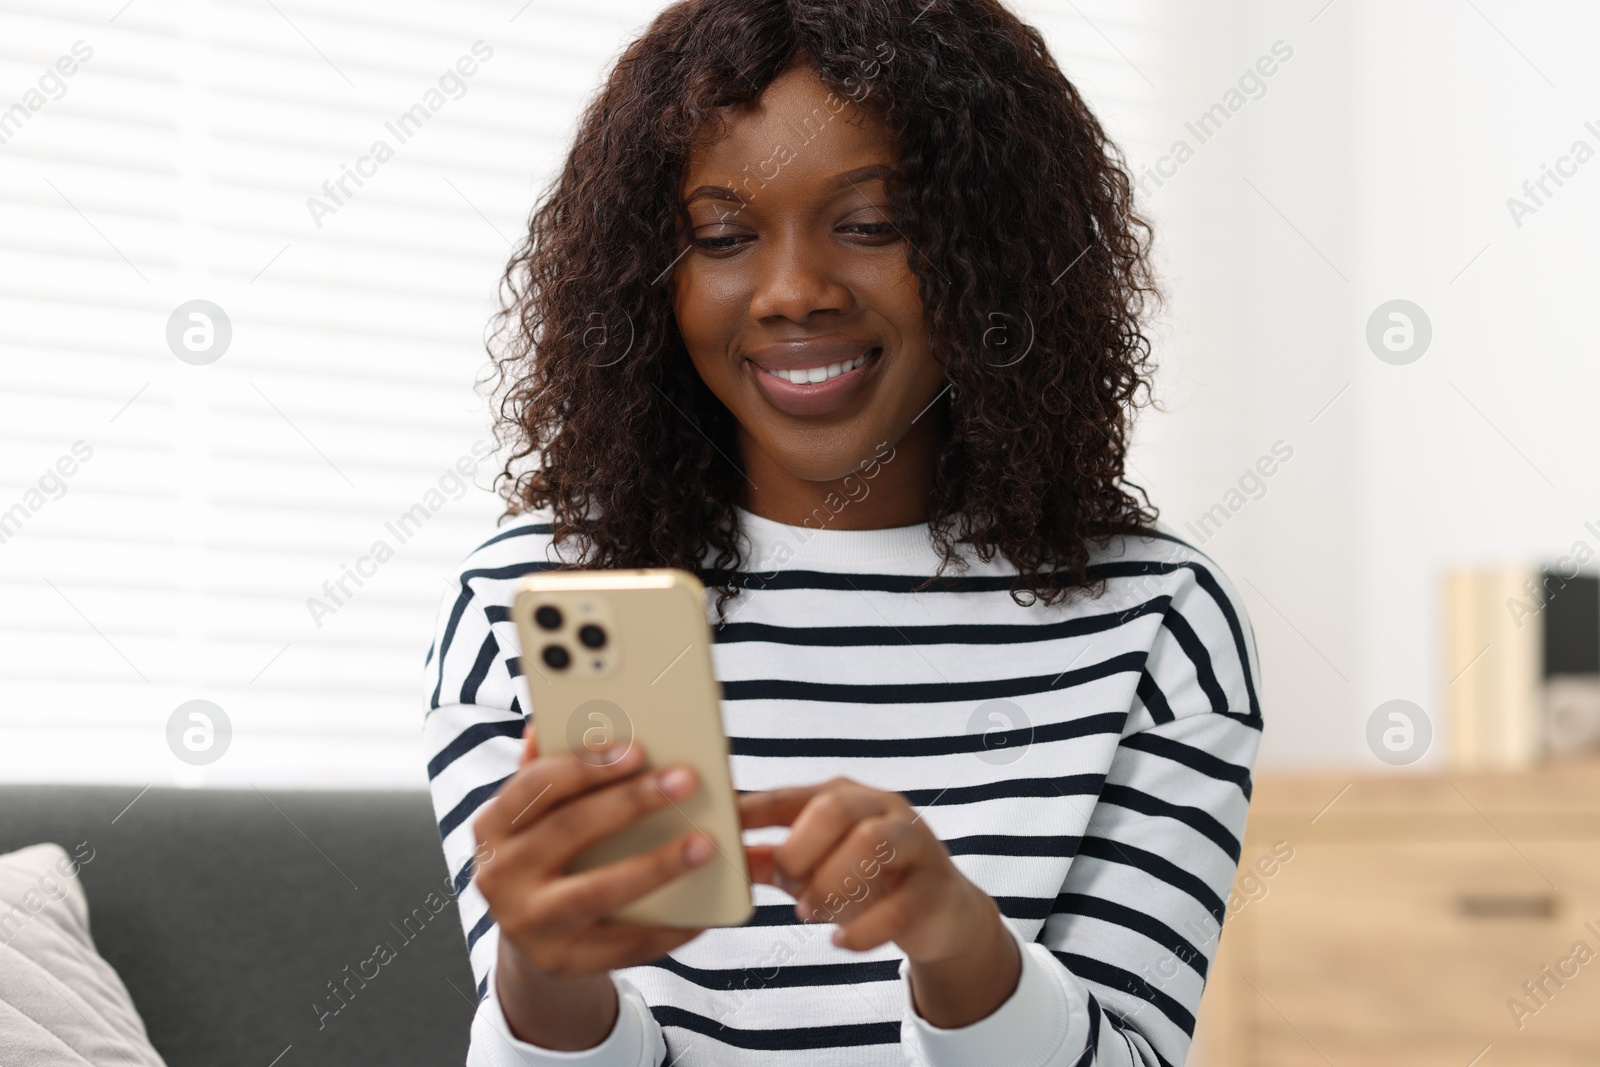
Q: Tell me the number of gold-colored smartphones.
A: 1